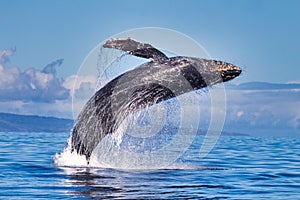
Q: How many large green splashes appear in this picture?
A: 0